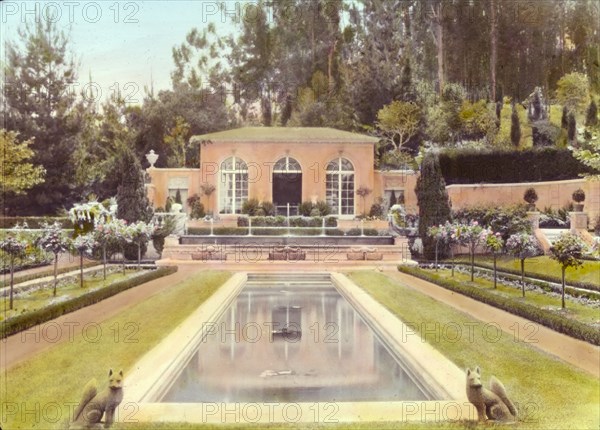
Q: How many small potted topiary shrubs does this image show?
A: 2